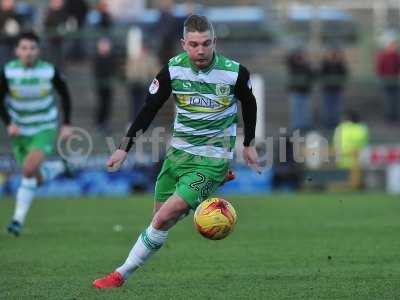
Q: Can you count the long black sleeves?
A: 4